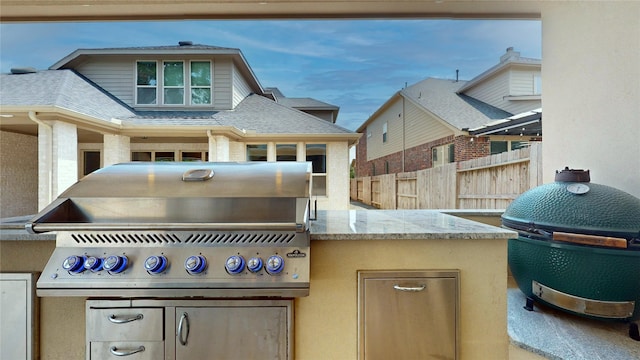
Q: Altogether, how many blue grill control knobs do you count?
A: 8